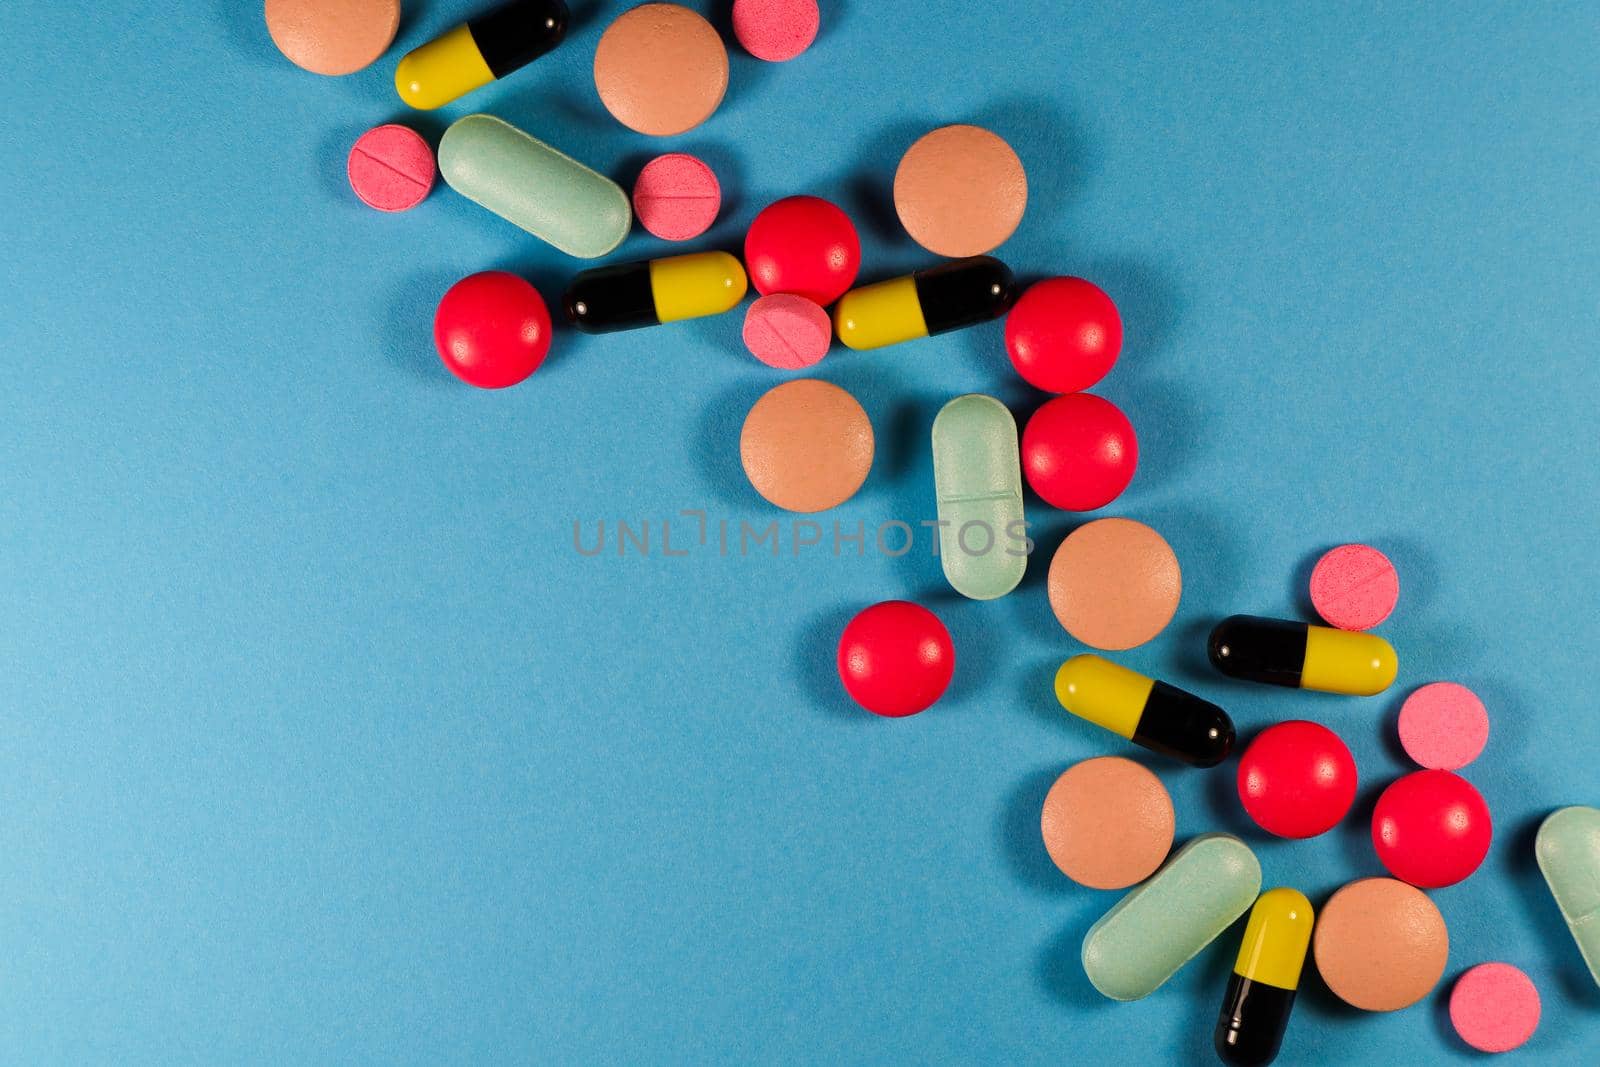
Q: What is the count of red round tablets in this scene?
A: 7